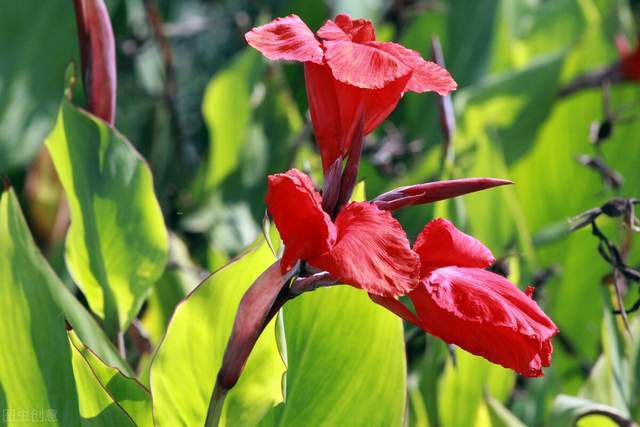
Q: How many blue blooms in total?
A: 0